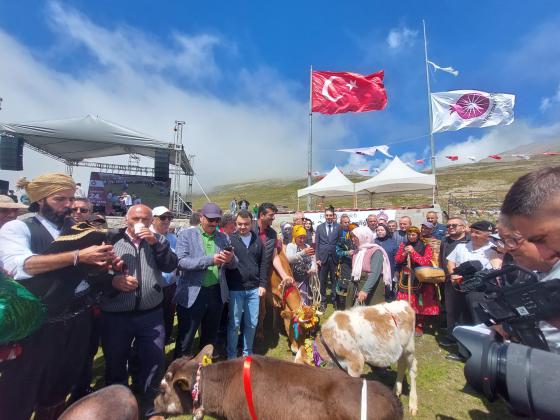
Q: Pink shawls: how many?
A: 1